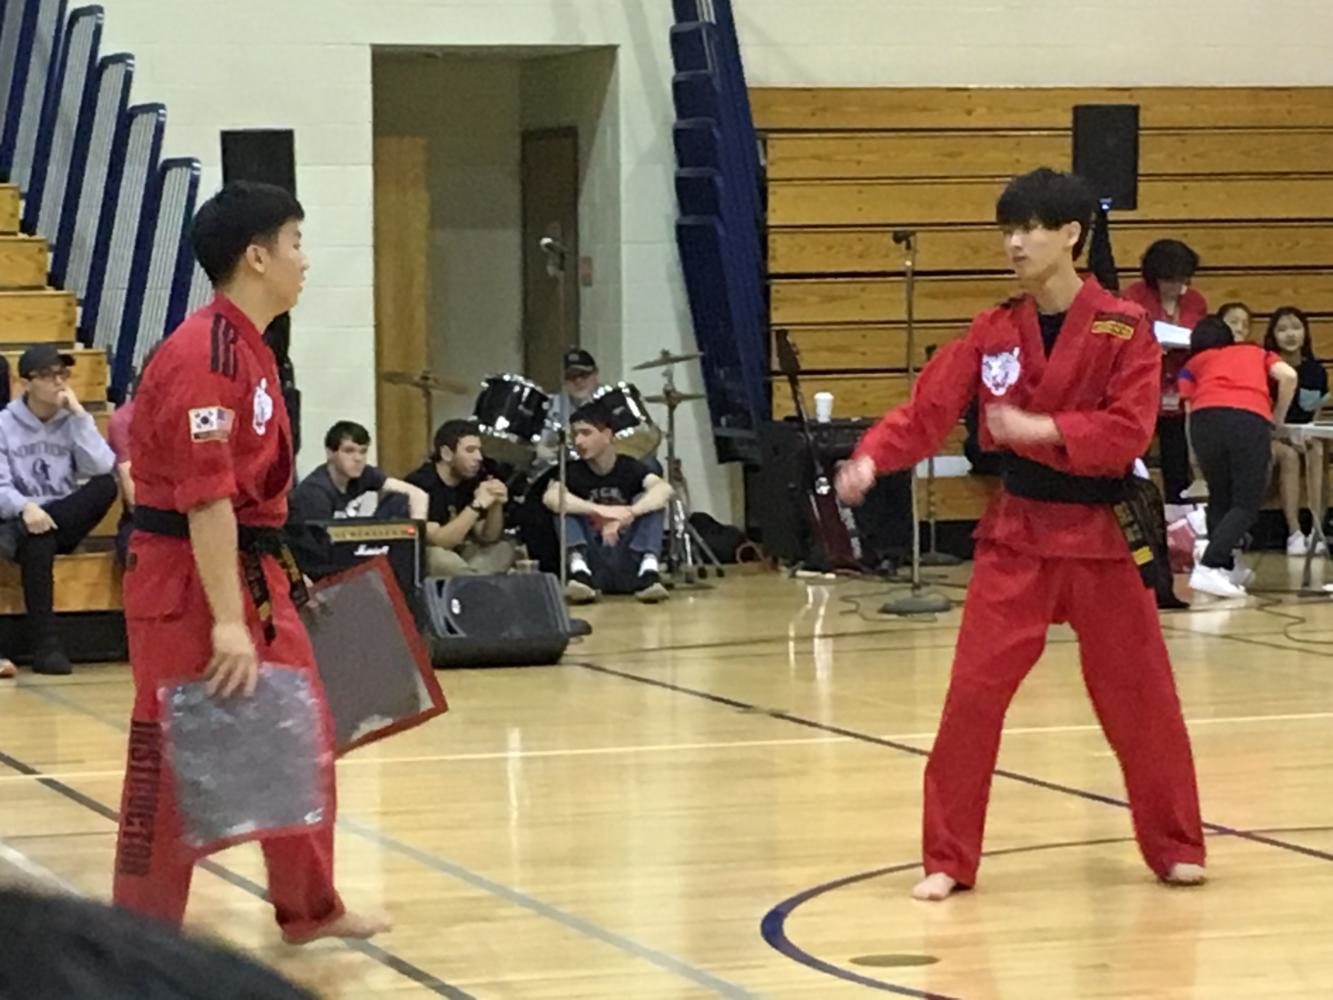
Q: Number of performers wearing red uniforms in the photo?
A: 2